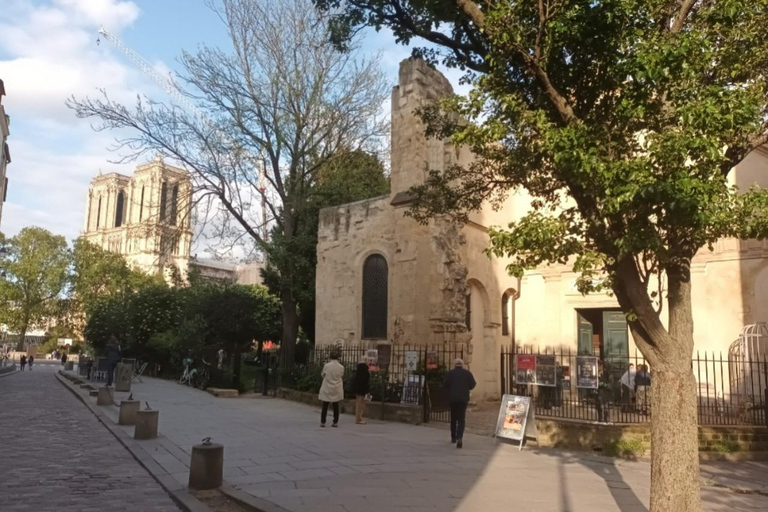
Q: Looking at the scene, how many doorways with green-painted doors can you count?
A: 1